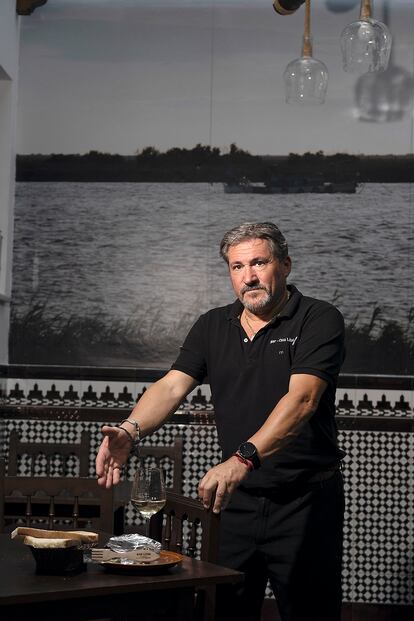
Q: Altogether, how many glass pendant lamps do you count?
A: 2